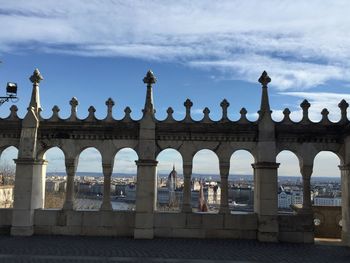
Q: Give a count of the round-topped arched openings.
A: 9